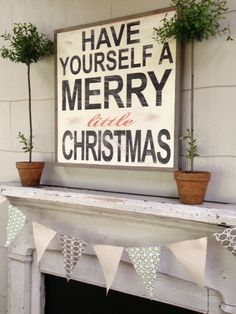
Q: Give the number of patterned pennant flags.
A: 4